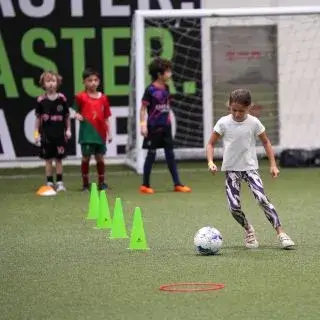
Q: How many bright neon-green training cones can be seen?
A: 4